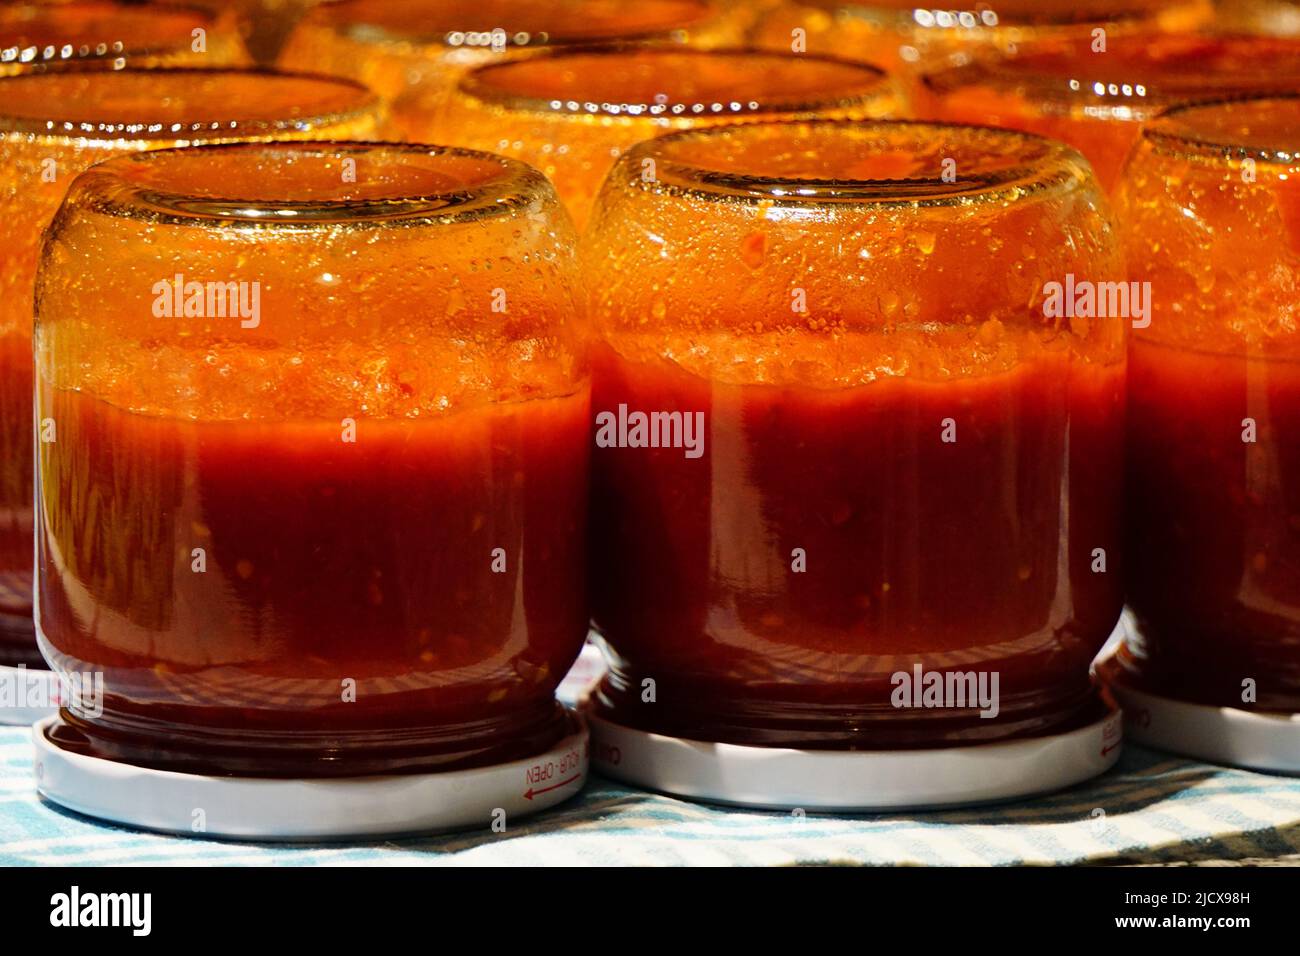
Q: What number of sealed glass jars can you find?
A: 9